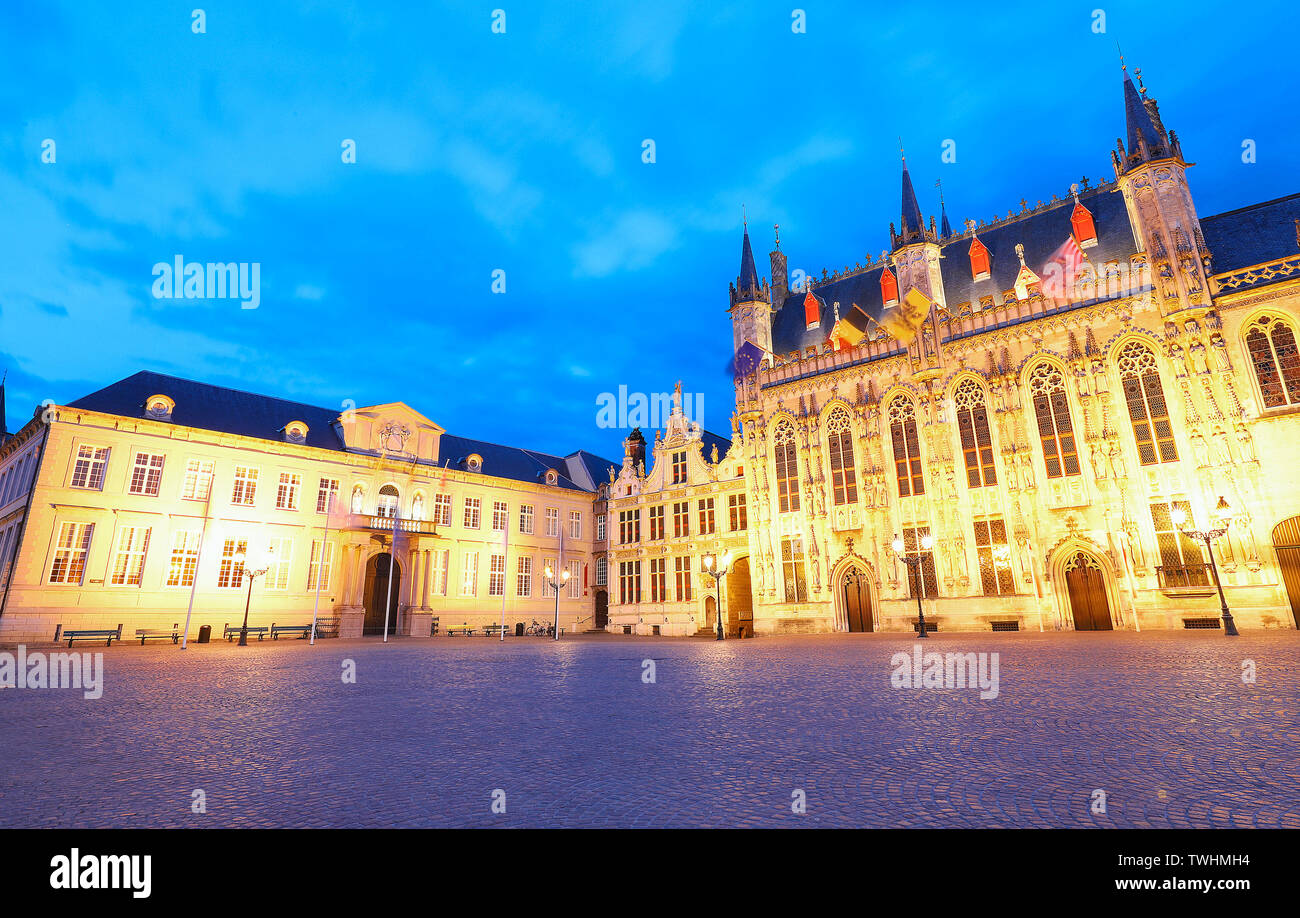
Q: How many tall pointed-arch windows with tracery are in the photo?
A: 7